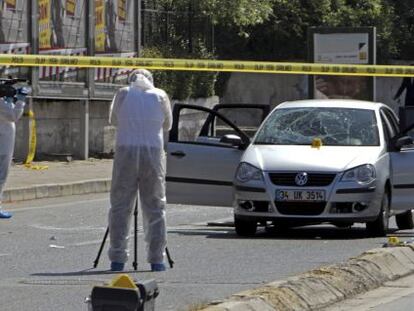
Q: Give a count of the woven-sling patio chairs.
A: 0